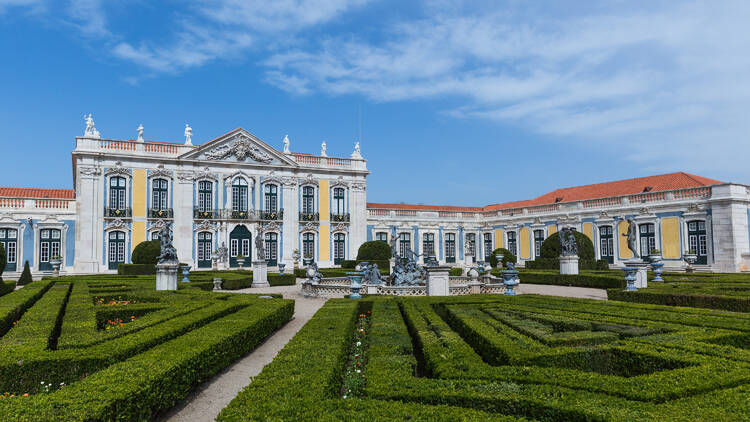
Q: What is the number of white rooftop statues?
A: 6